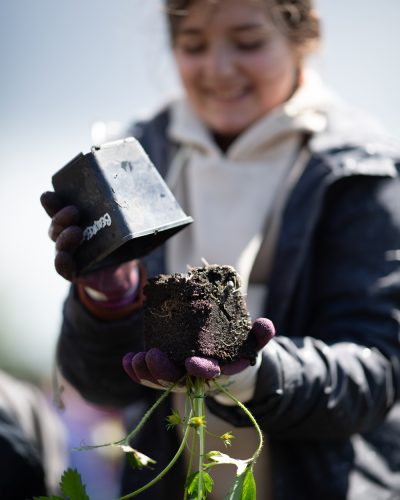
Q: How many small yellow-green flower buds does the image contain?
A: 3